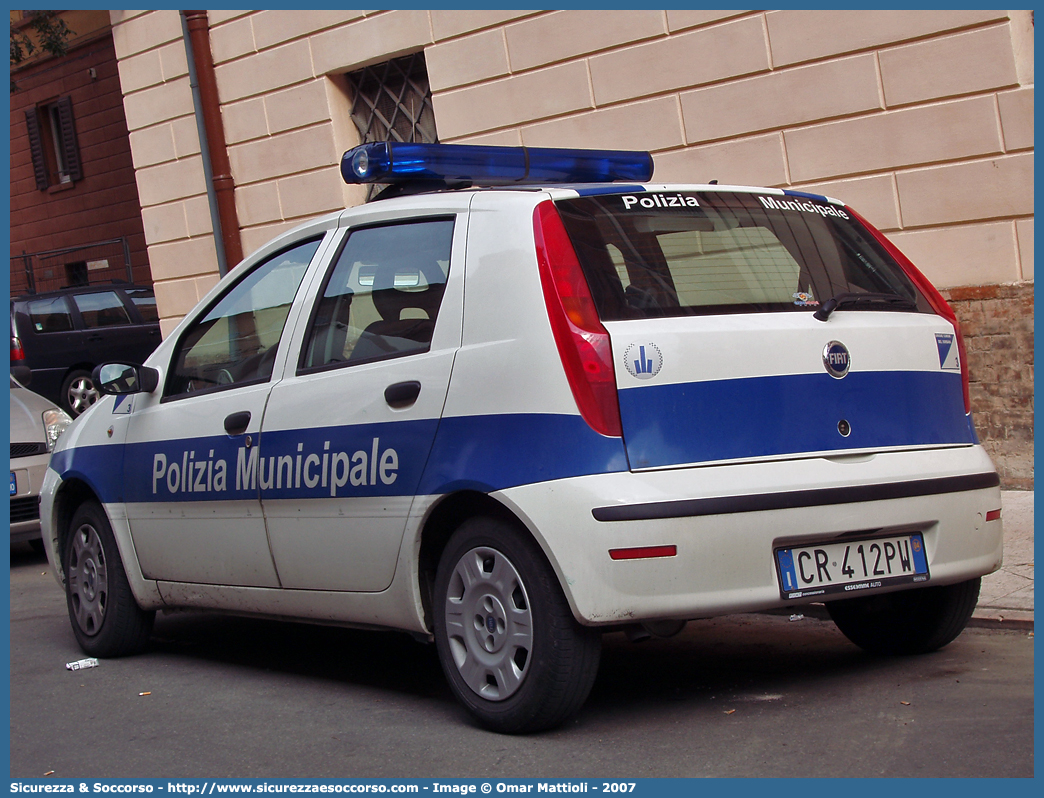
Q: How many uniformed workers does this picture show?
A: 0